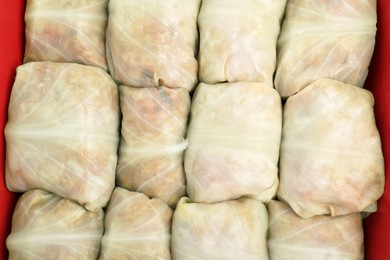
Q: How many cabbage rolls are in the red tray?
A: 12